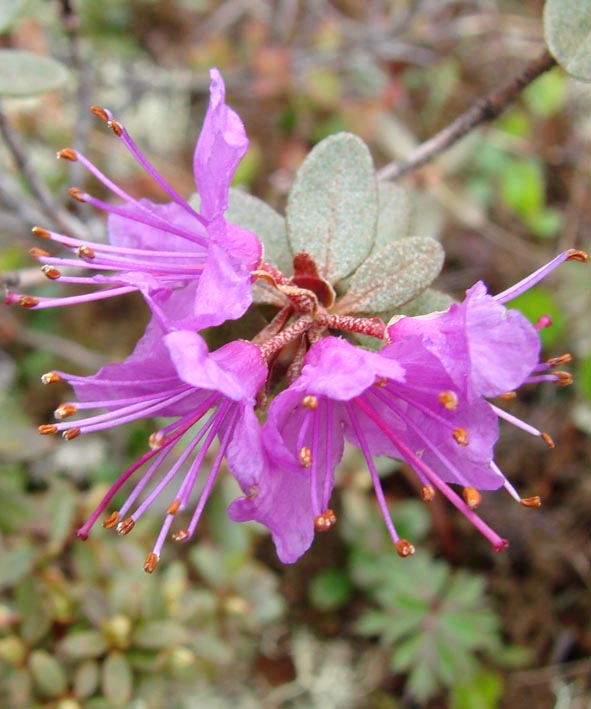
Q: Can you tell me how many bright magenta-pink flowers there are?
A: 4